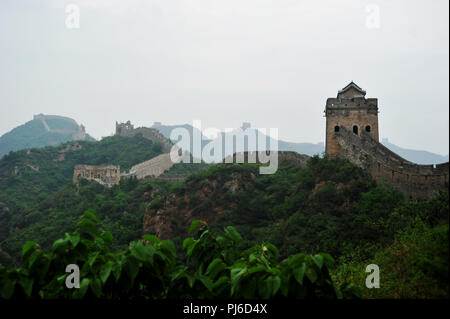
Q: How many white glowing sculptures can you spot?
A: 0